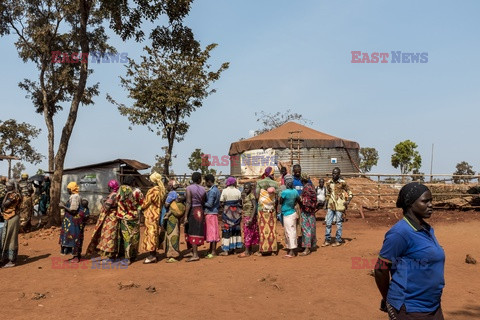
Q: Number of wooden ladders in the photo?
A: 1